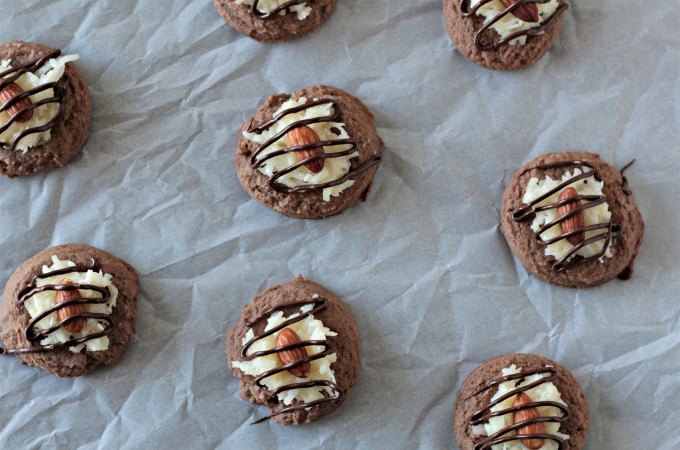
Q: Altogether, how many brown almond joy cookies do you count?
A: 8